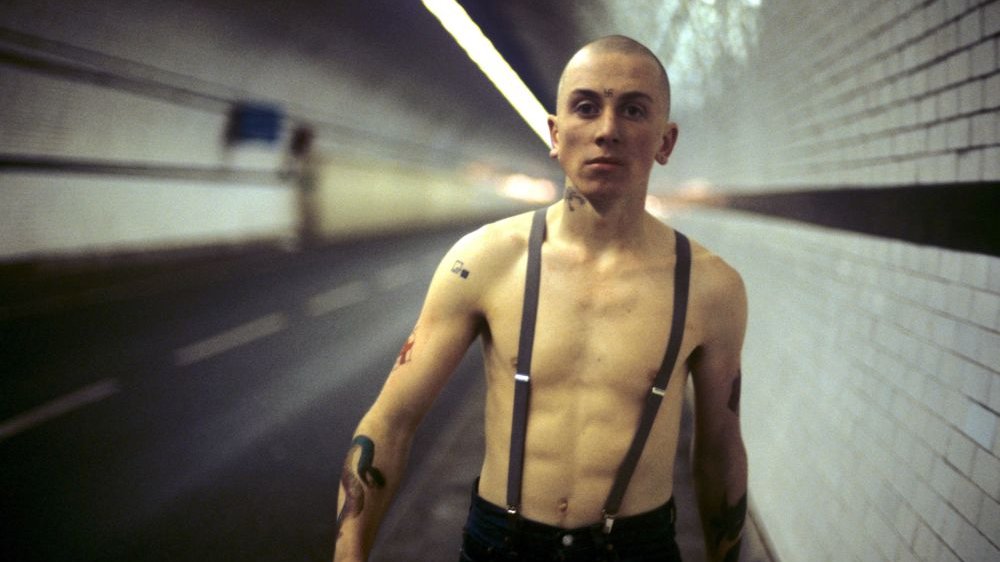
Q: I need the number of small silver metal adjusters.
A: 2